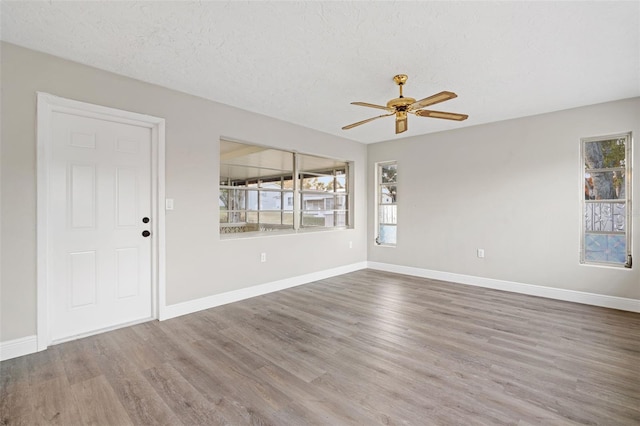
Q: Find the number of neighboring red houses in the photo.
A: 0